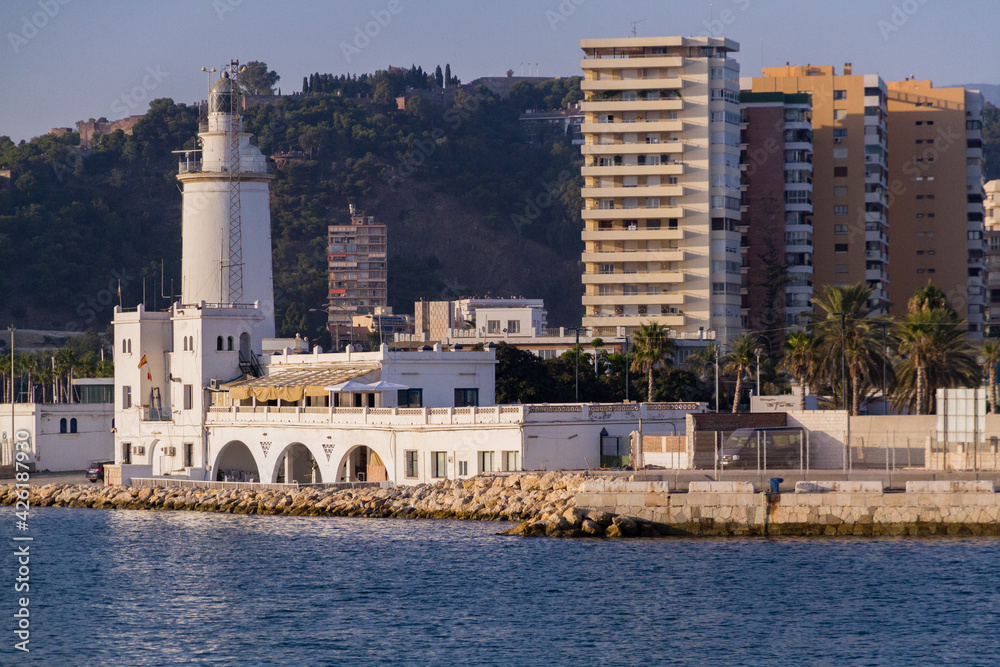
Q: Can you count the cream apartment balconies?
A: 13